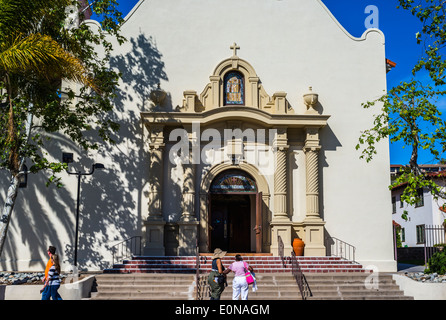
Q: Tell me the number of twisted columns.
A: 4